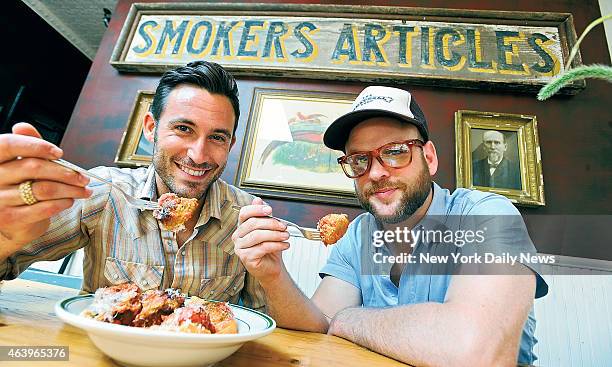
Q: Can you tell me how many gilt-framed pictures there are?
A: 3